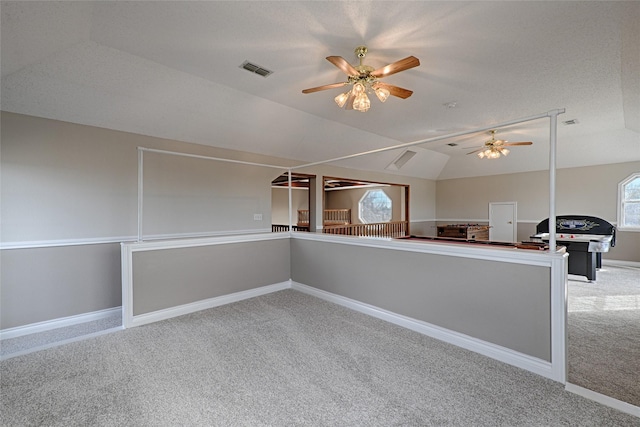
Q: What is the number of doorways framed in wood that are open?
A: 2